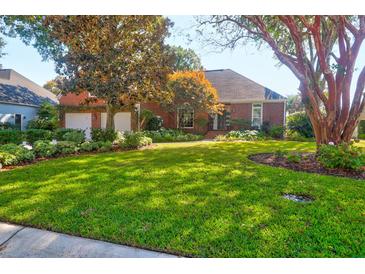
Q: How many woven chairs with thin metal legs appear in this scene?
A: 0